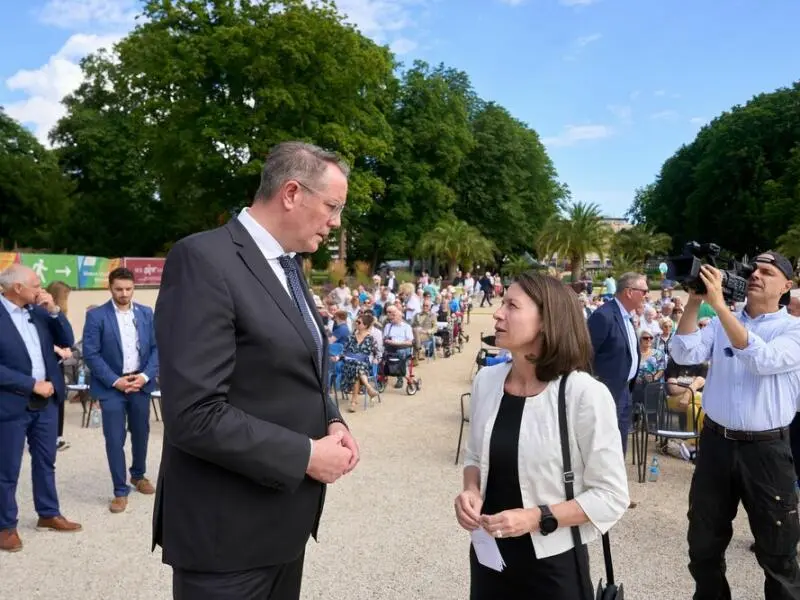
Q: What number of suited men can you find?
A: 4